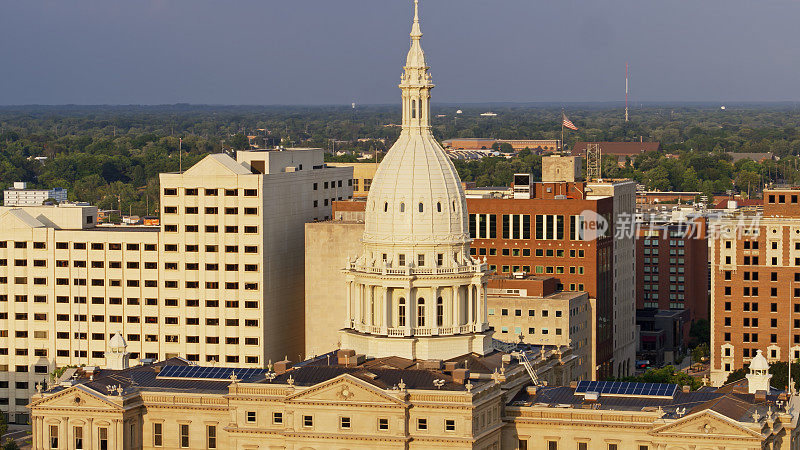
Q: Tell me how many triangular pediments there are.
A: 3